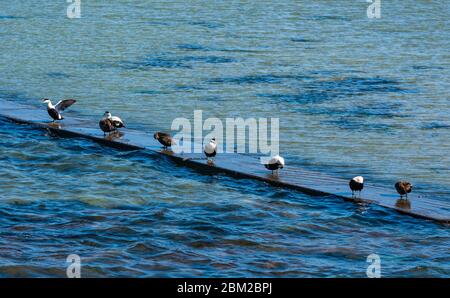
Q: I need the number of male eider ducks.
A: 5